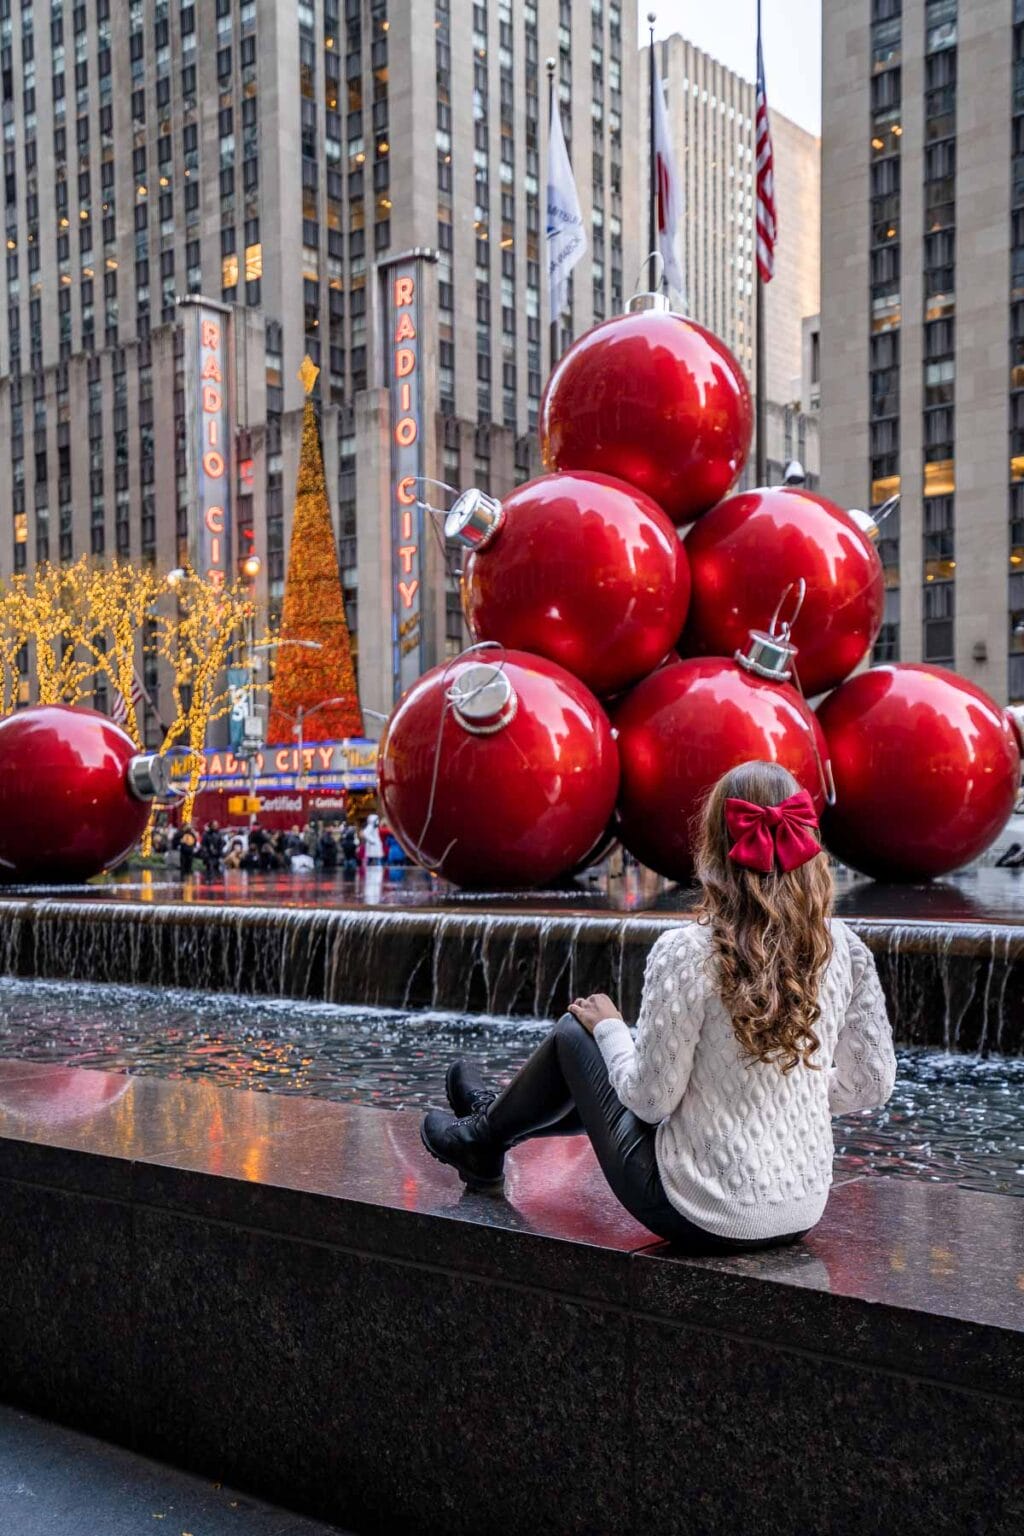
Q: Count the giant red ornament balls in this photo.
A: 7